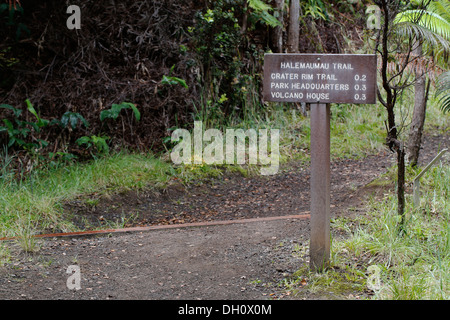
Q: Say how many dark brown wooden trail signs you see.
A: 1